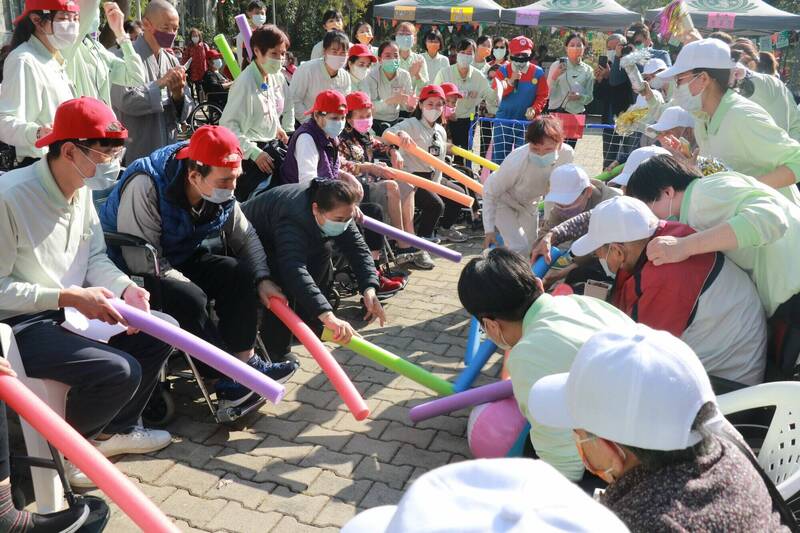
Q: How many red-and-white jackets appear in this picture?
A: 1